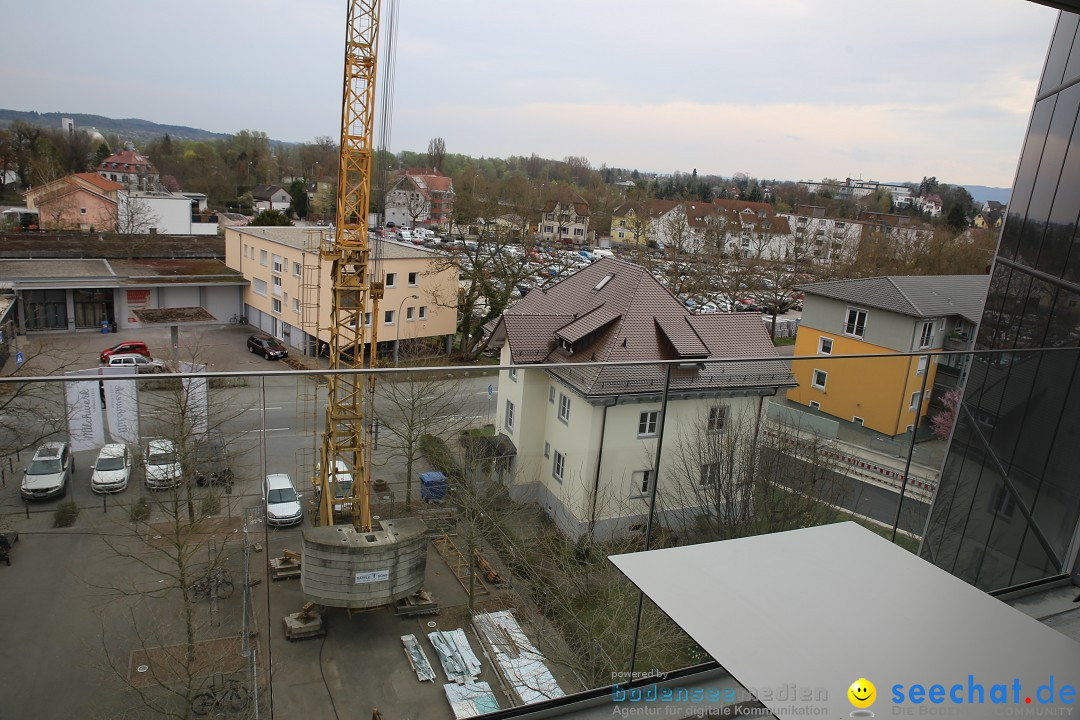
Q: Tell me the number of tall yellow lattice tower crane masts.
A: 1